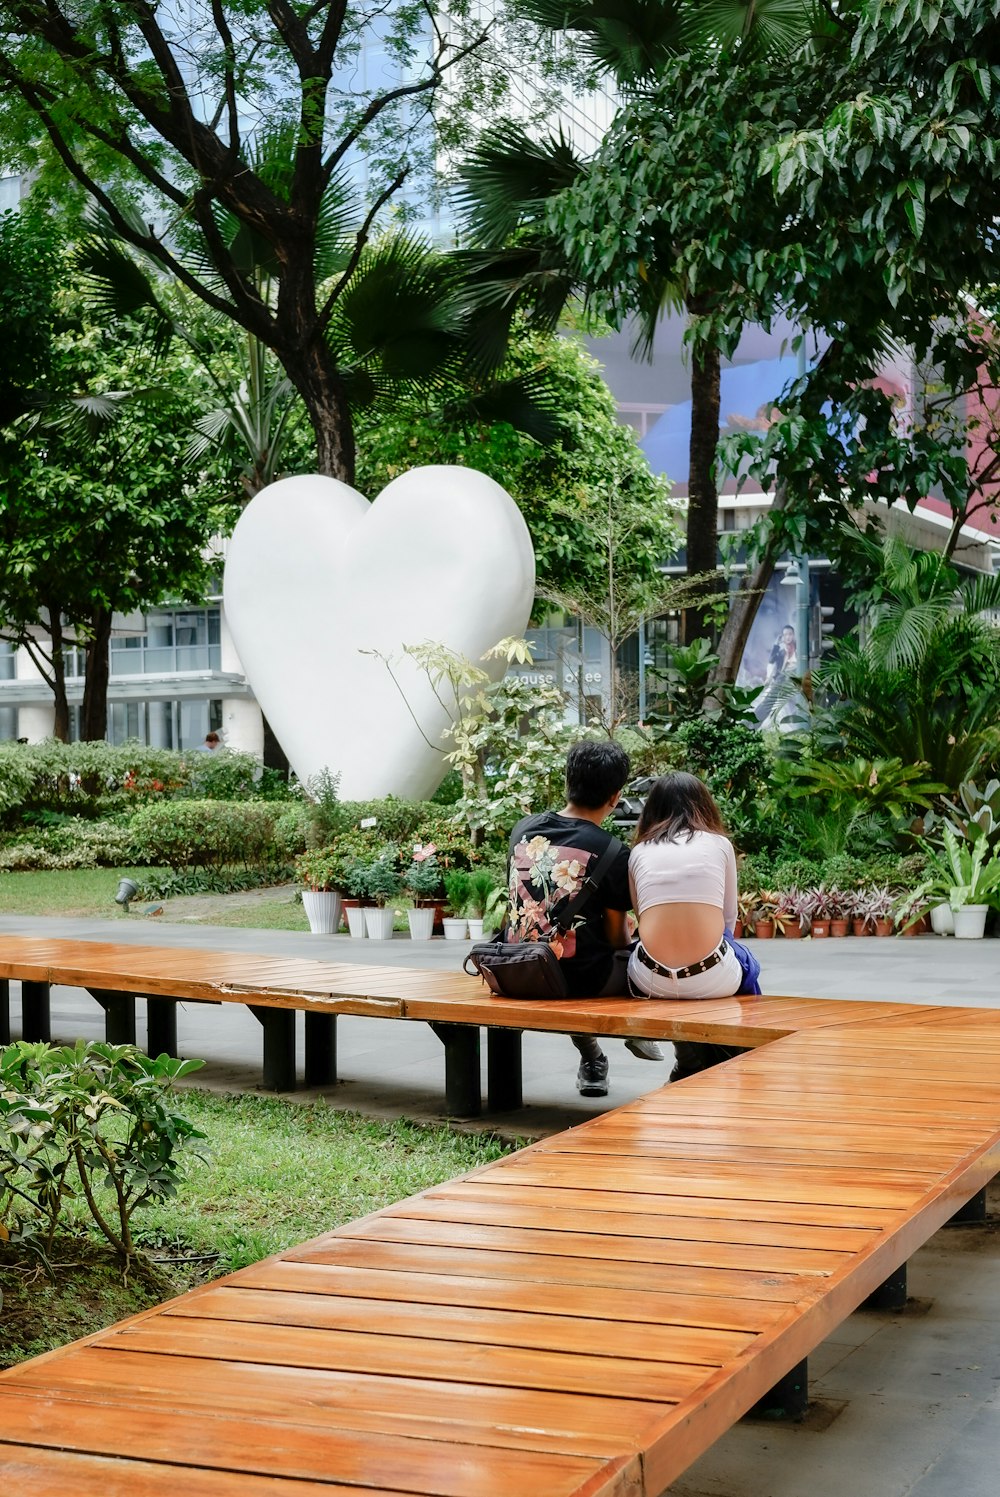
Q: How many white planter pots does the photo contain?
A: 8